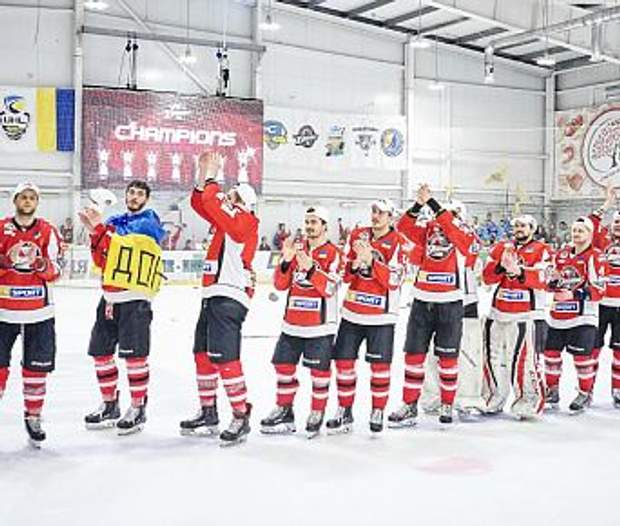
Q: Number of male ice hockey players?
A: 10